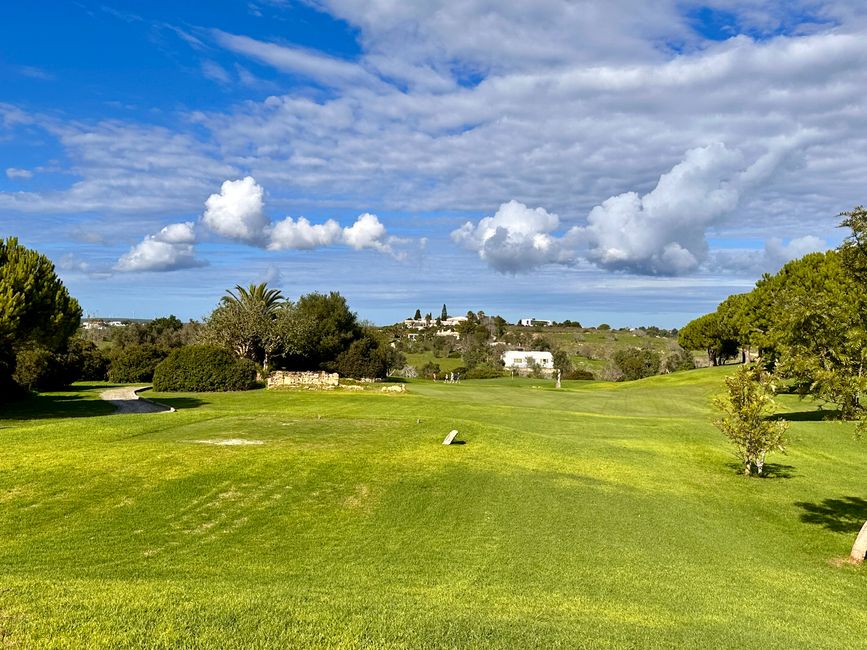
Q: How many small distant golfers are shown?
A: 4